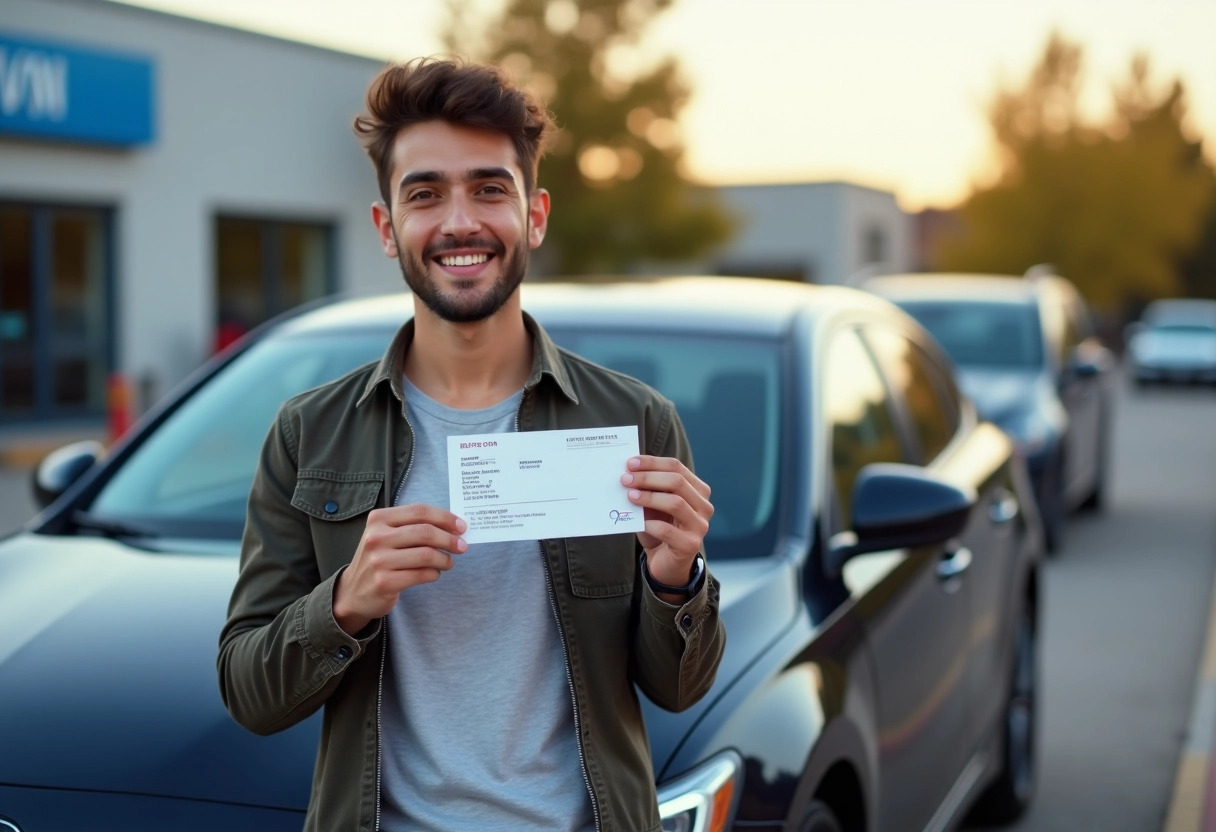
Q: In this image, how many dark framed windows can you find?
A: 2